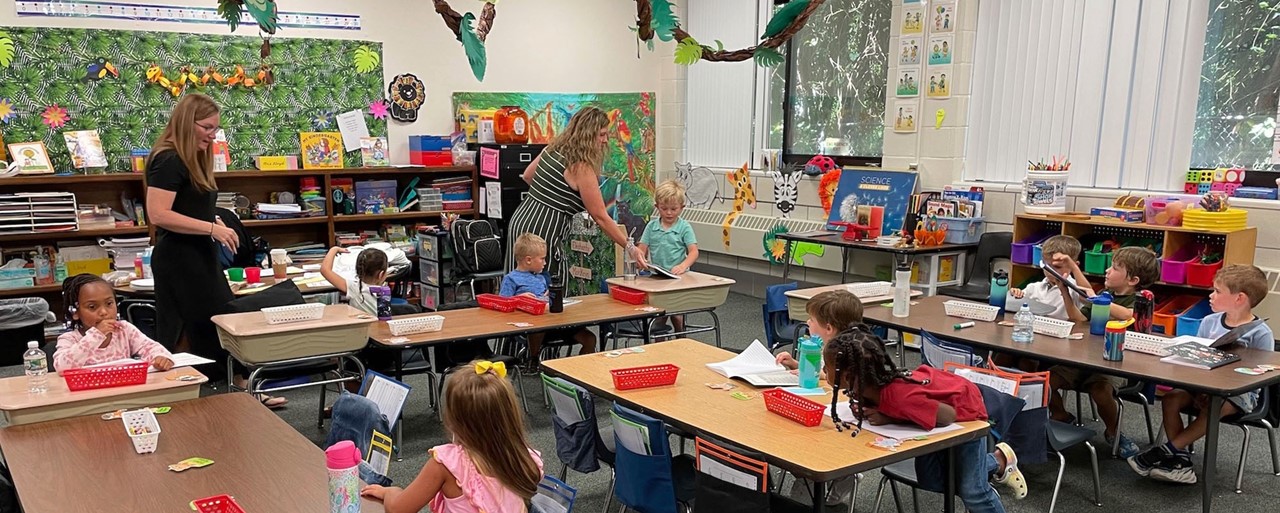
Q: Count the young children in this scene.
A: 10